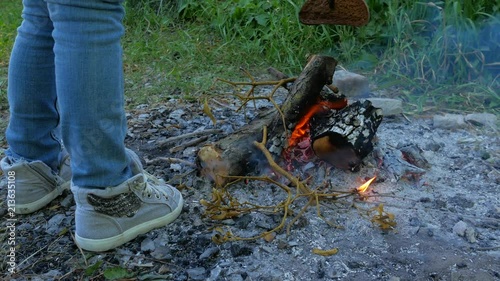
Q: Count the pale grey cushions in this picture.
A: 0